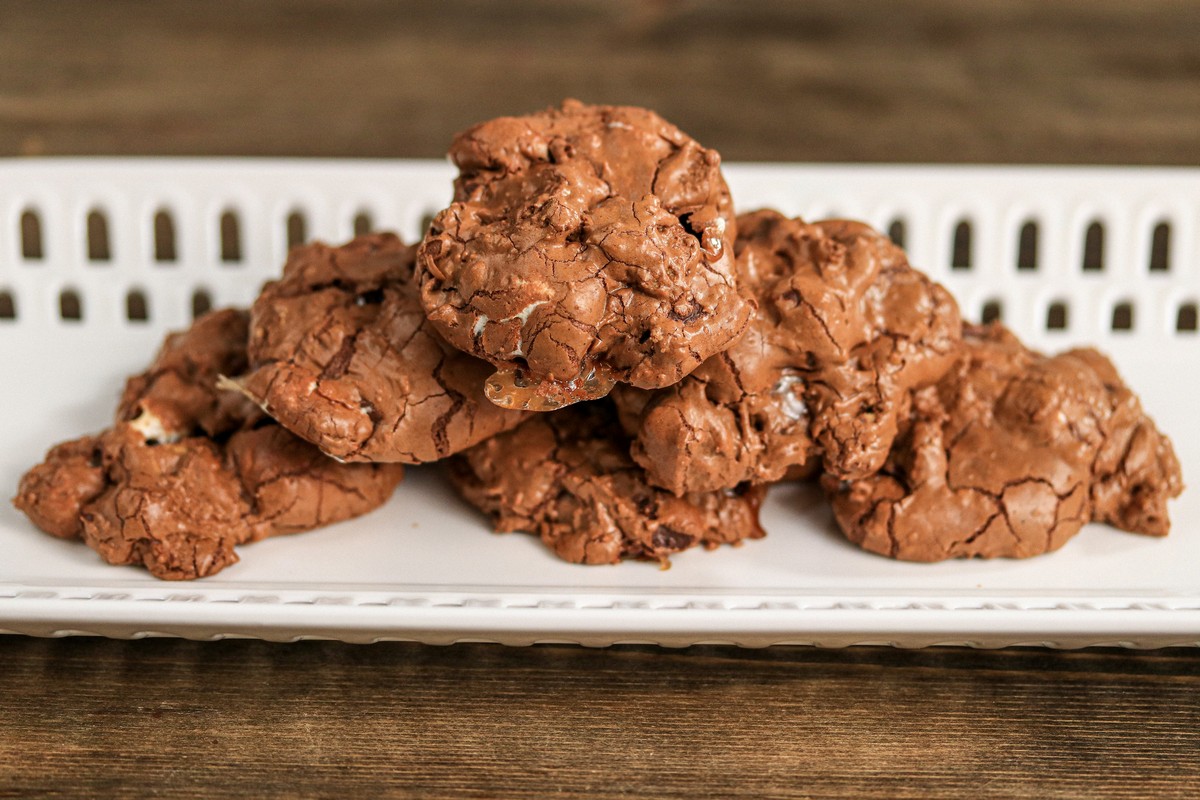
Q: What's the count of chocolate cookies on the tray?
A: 6